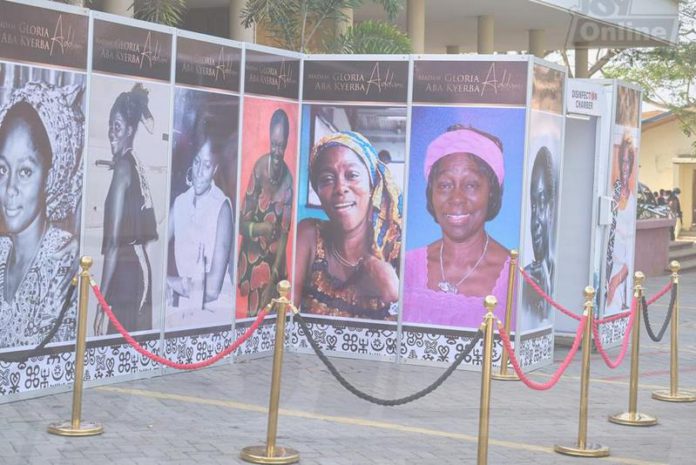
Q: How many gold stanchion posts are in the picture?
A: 7